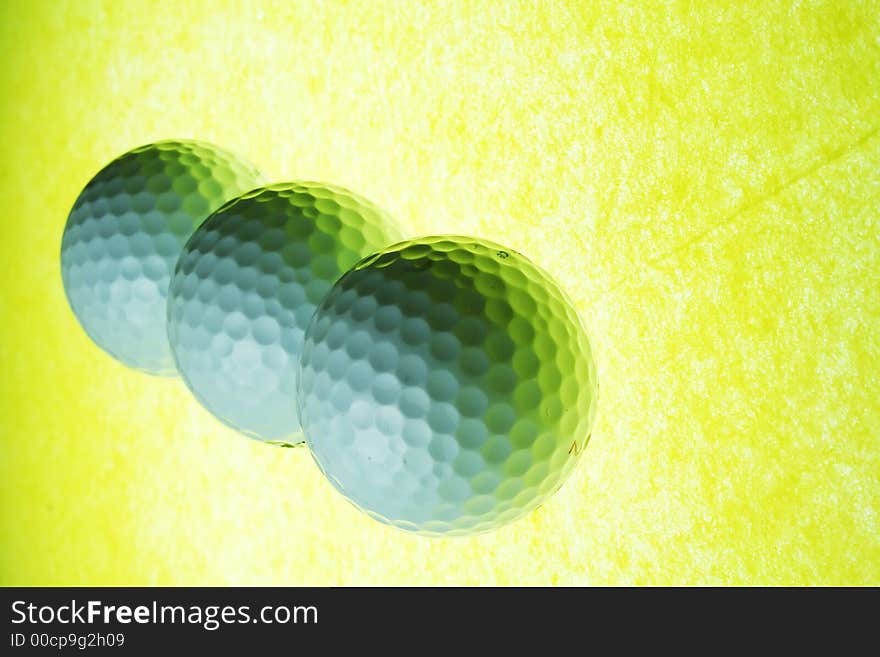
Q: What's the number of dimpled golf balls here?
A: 3